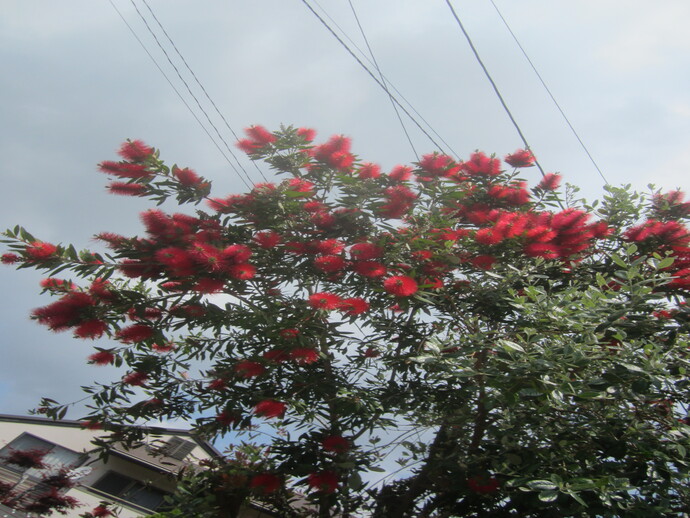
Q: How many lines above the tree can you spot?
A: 8